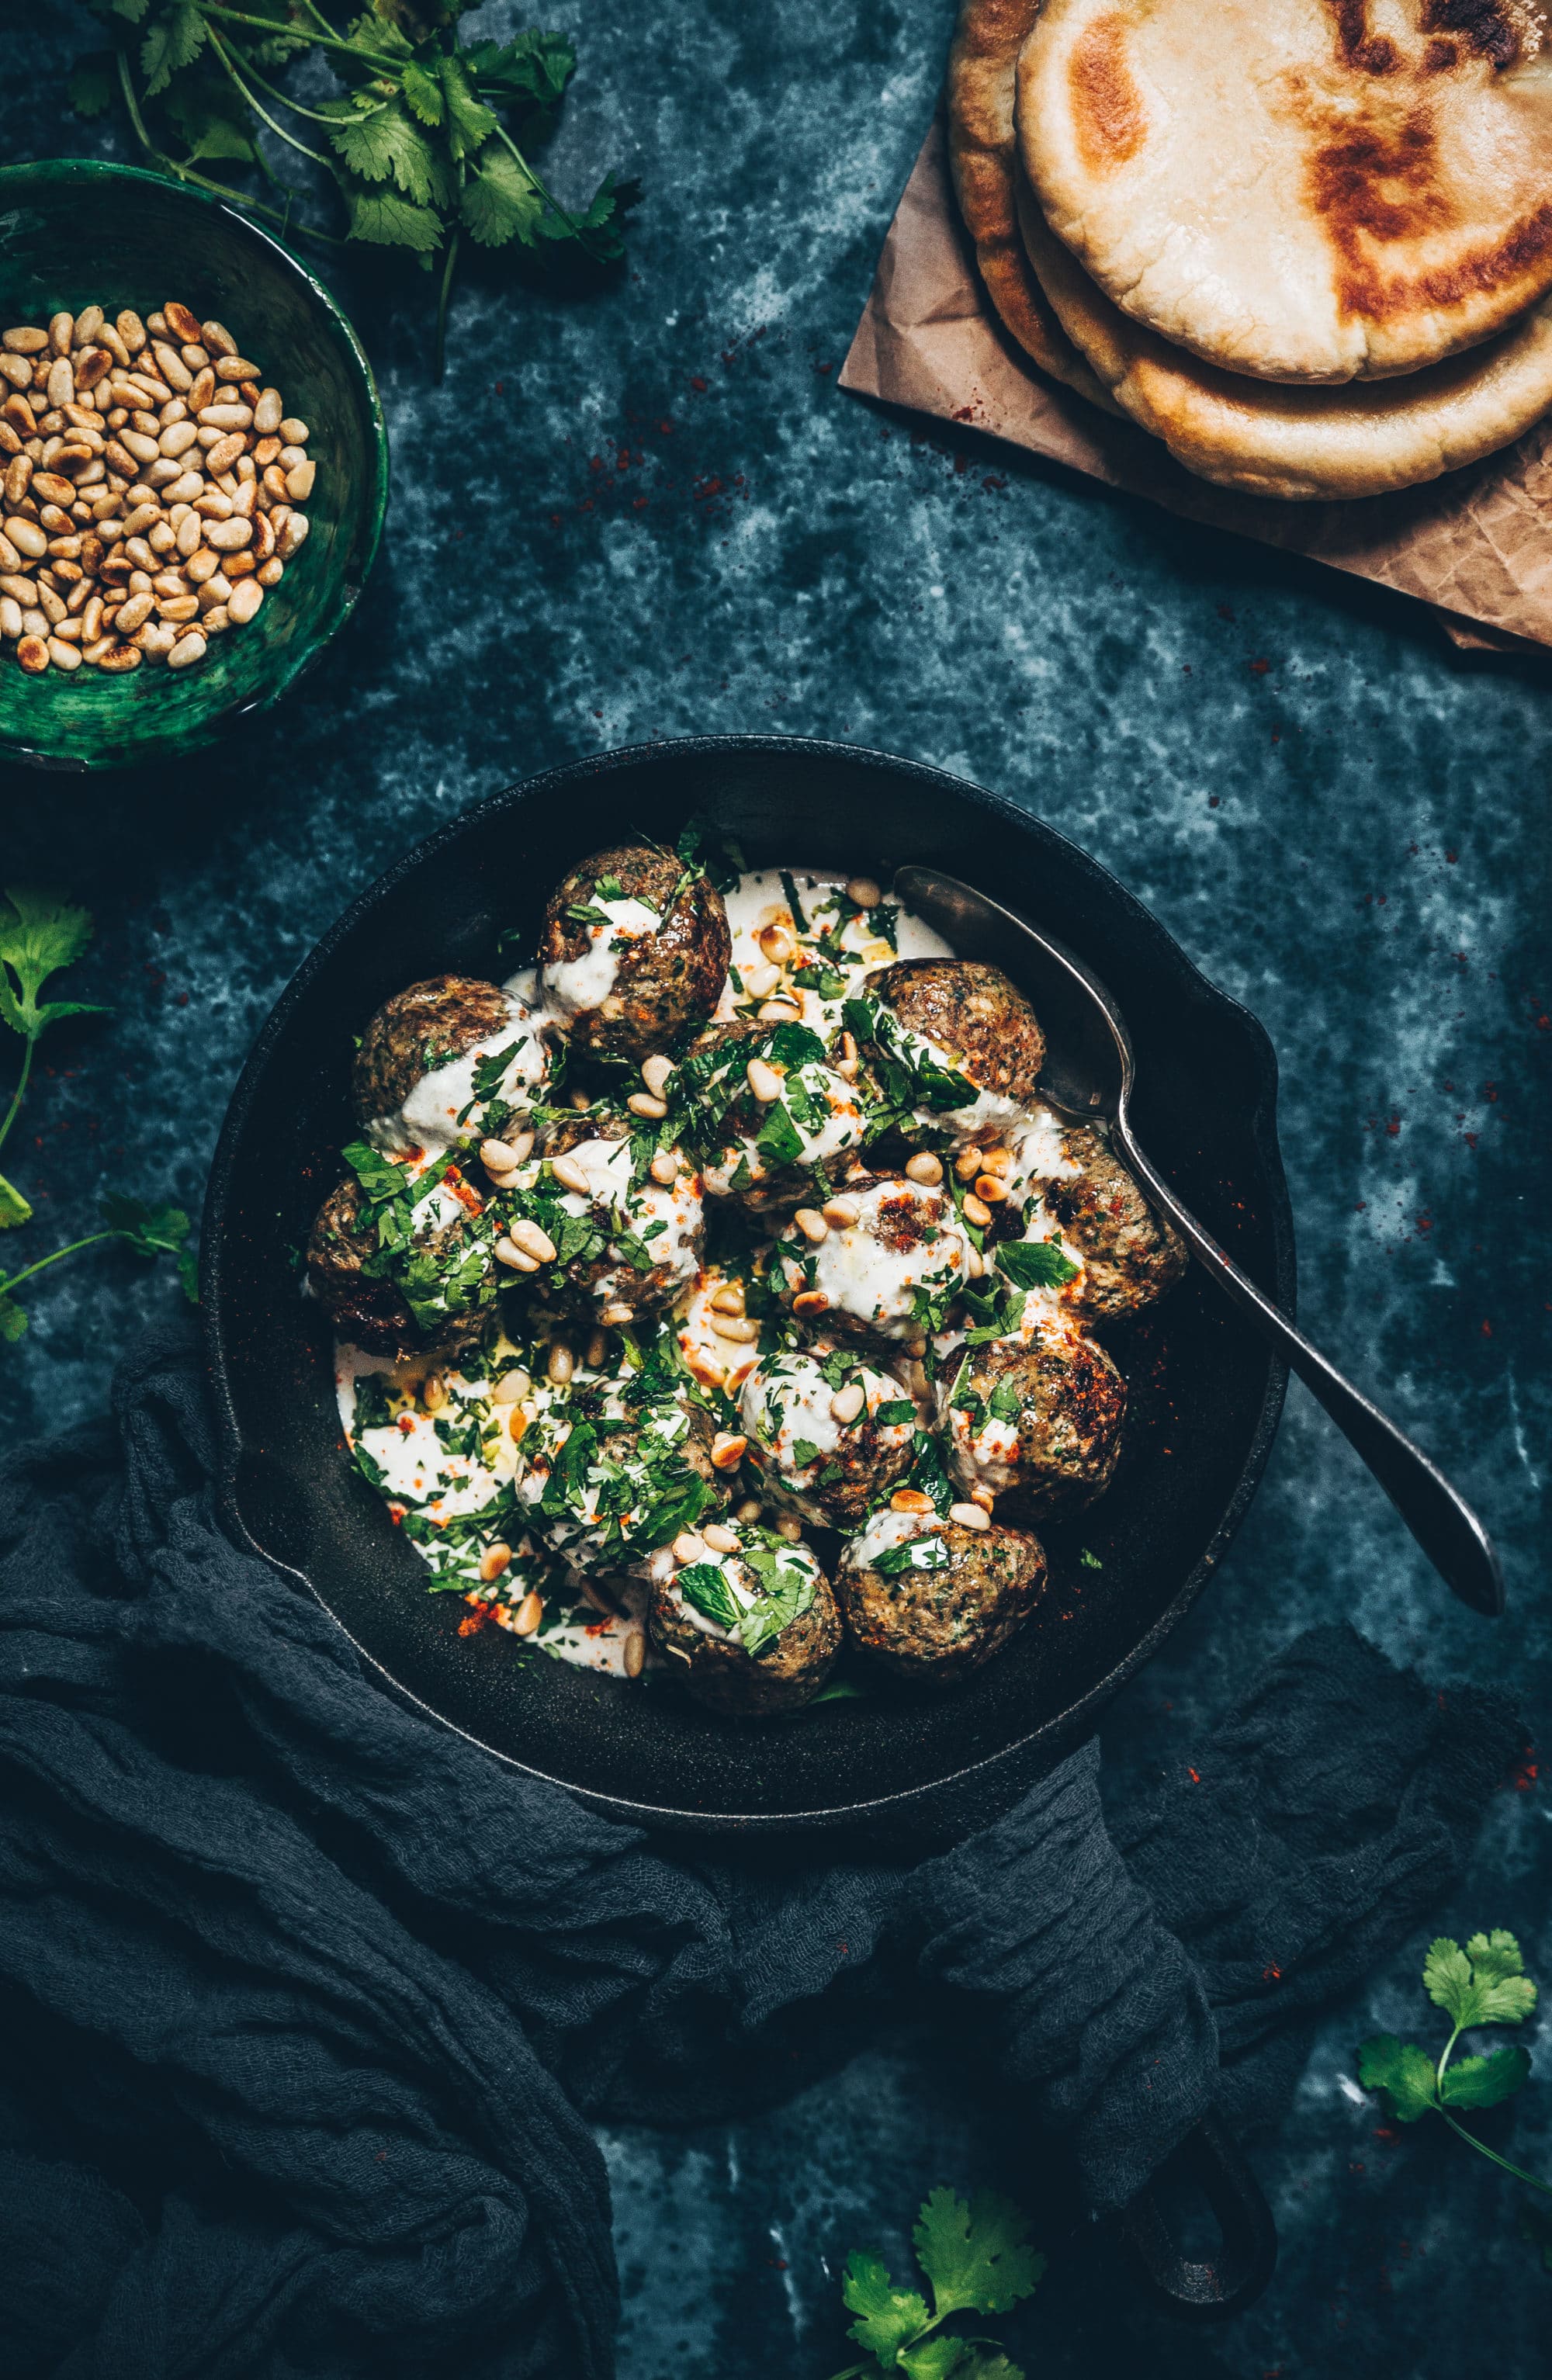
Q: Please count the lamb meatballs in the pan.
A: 13